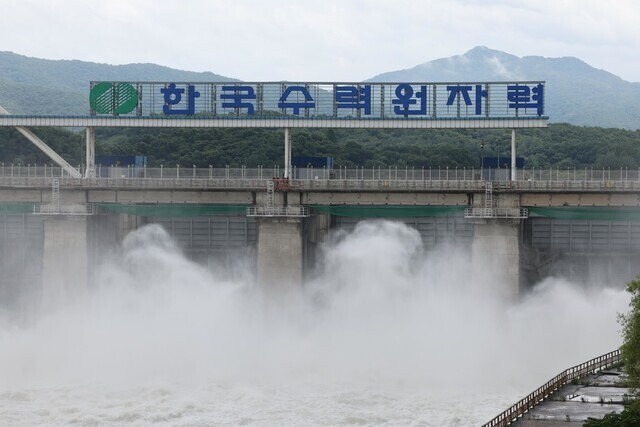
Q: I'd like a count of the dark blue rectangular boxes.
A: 3